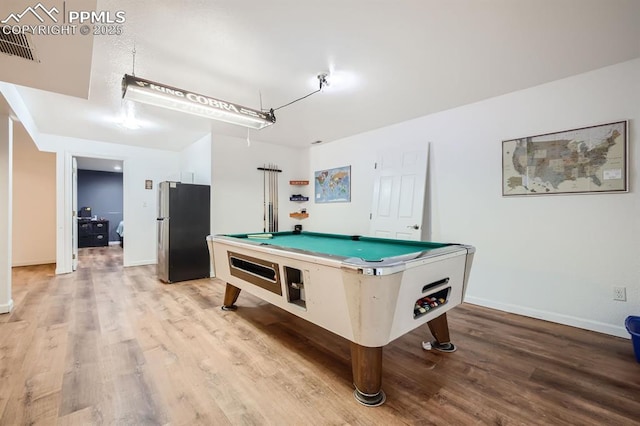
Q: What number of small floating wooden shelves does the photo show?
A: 3